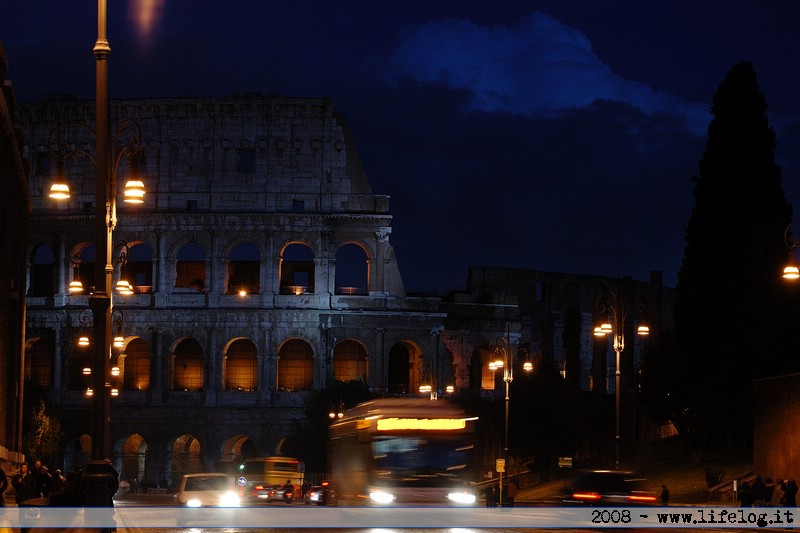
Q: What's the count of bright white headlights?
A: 4